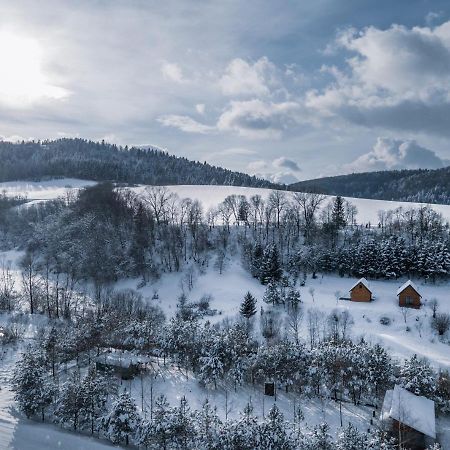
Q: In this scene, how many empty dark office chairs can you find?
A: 0